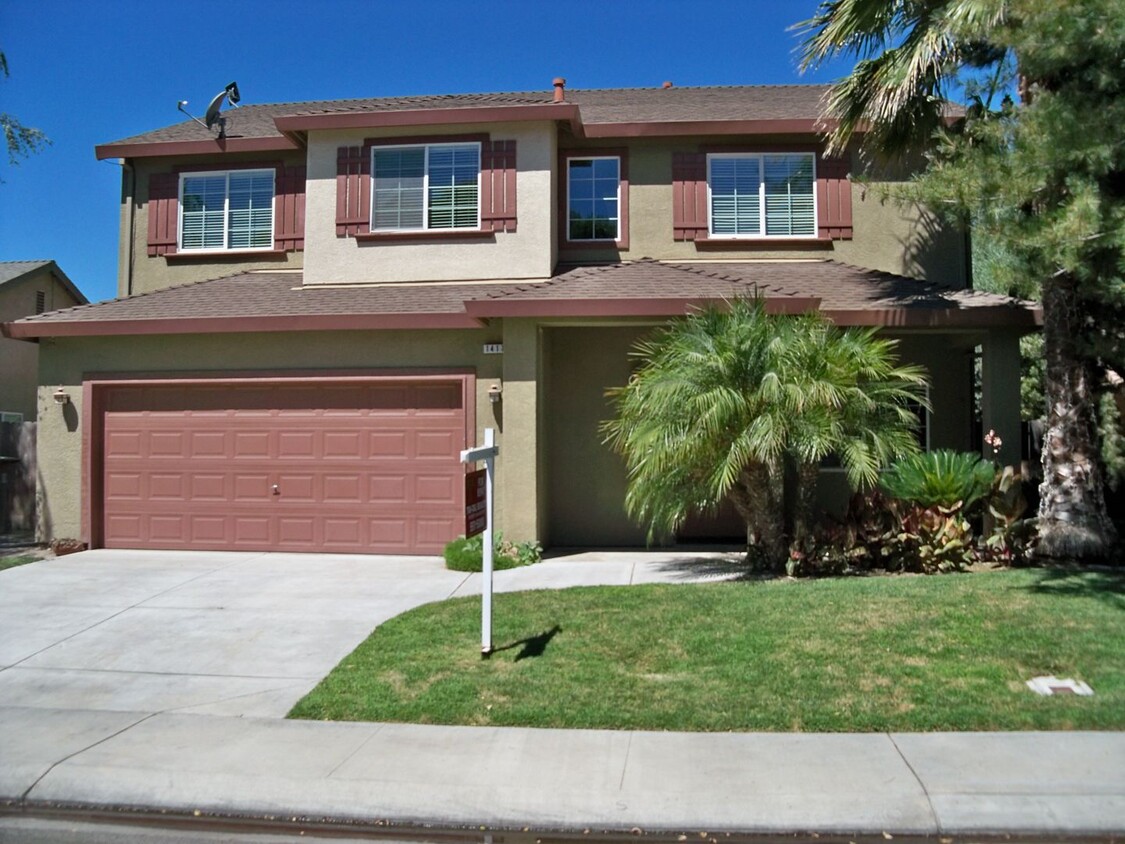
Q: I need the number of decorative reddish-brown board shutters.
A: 6